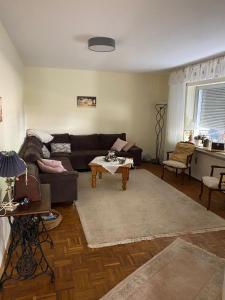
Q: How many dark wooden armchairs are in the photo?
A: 2